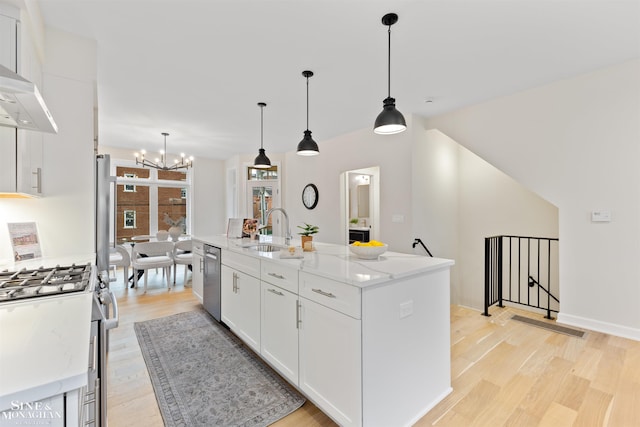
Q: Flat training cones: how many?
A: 0